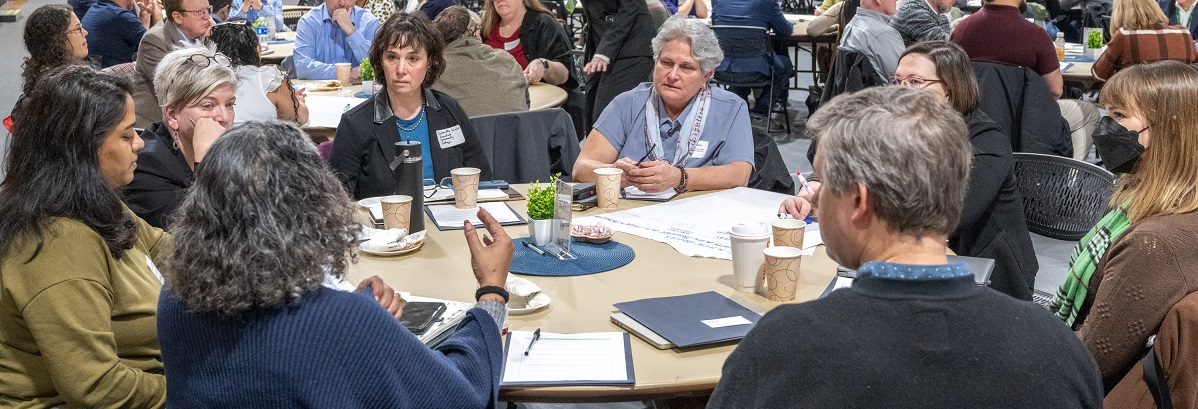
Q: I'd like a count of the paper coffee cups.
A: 7